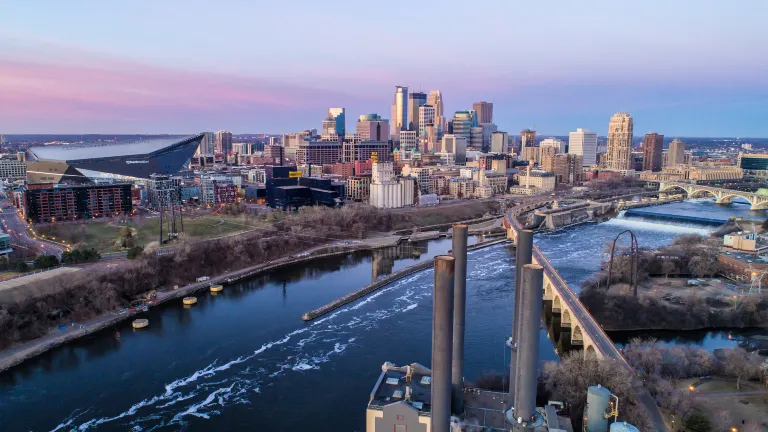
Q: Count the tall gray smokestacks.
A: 4